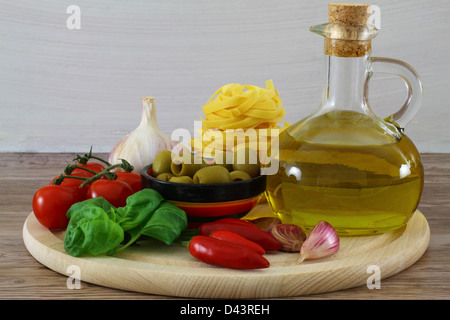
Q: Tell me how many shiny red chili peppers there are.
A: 3